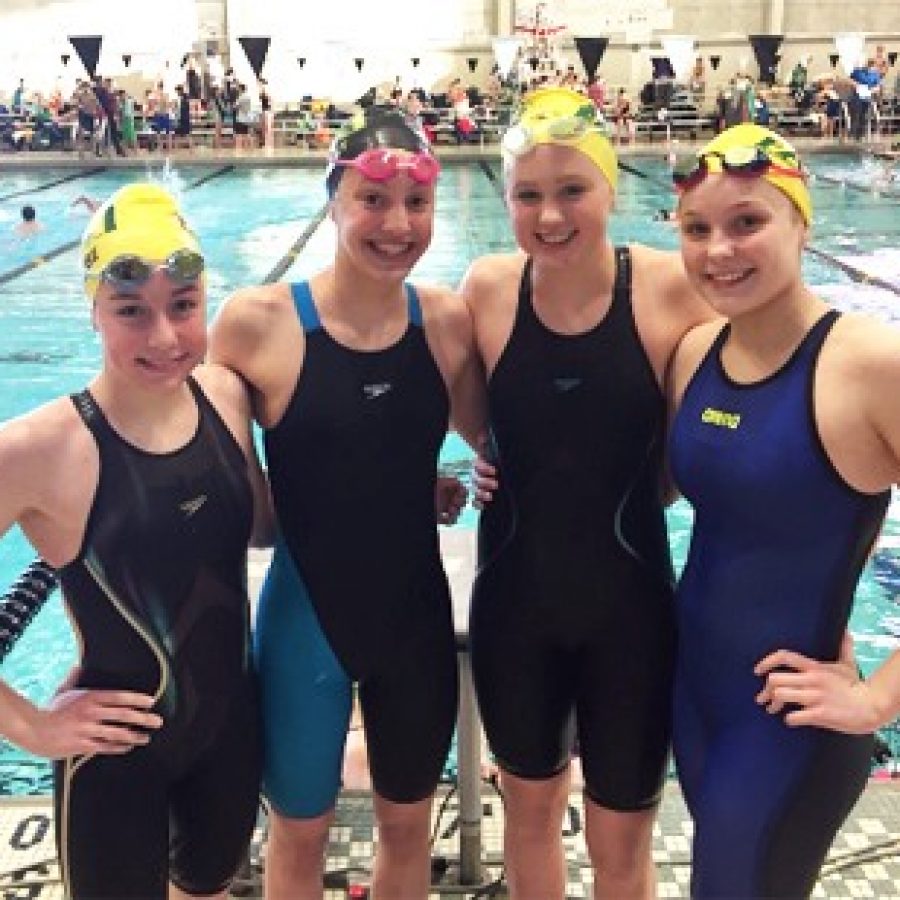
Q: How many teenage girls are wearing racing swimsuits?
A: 4